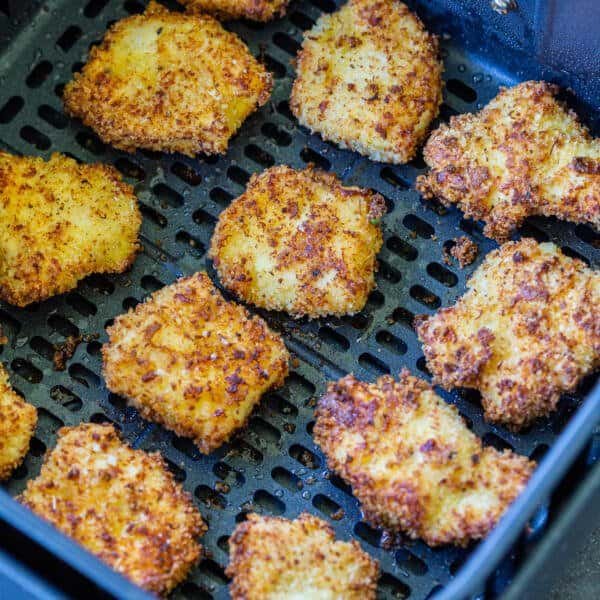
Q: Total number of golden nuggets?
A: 12